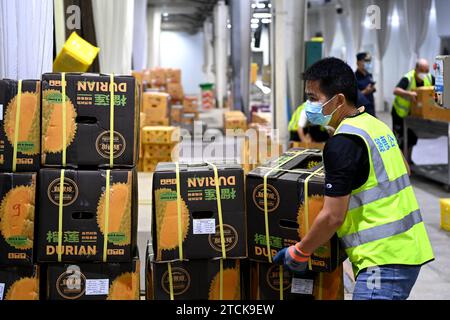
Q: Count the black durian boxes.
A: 10